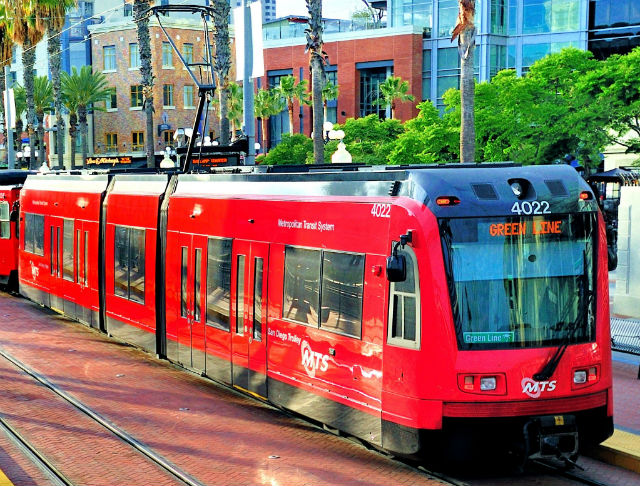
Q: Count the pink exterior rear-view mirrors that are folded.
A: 0